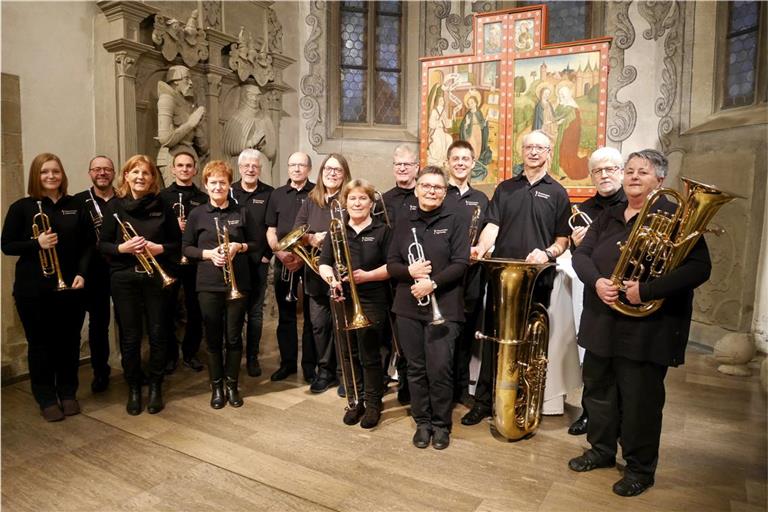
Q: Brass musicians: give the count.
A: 15